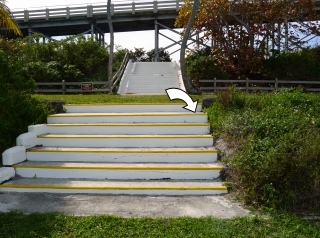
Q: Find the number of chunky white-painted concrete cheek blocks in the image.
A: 4